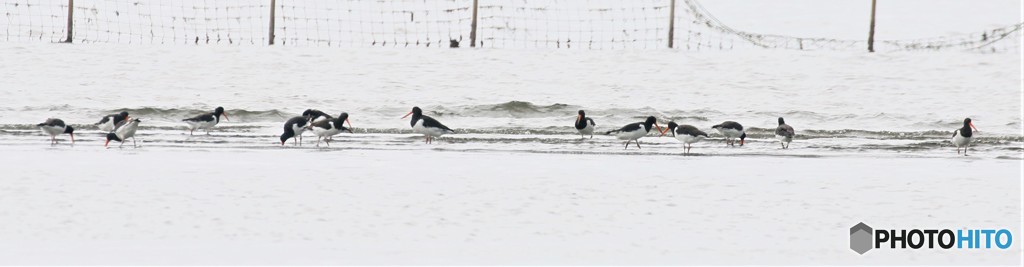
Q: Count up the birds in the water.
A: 14